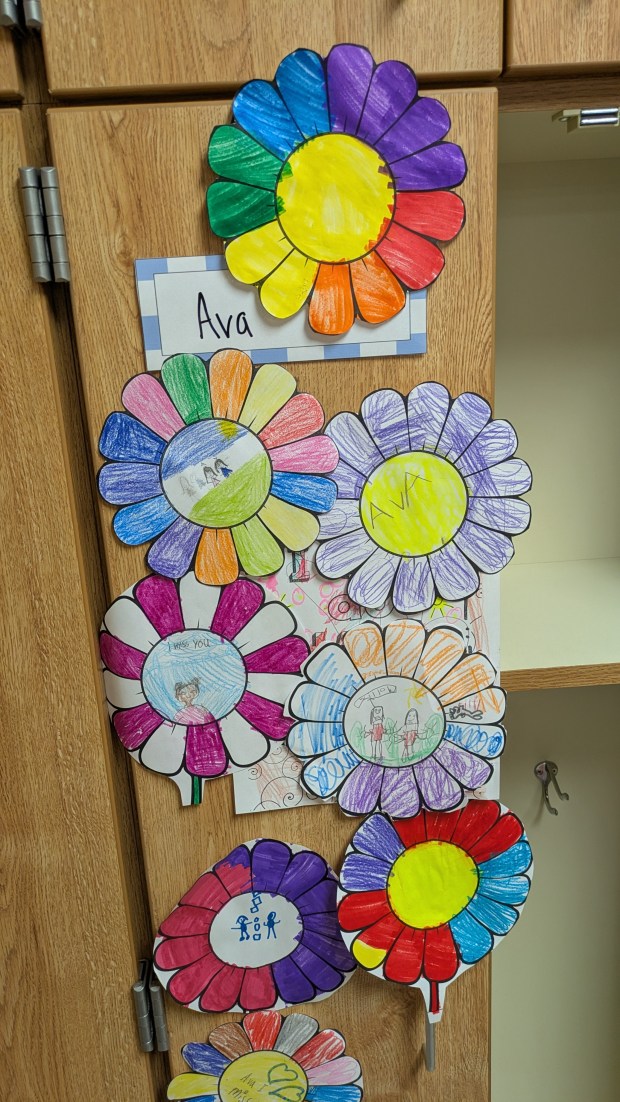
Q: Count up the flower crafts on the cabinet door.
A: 8